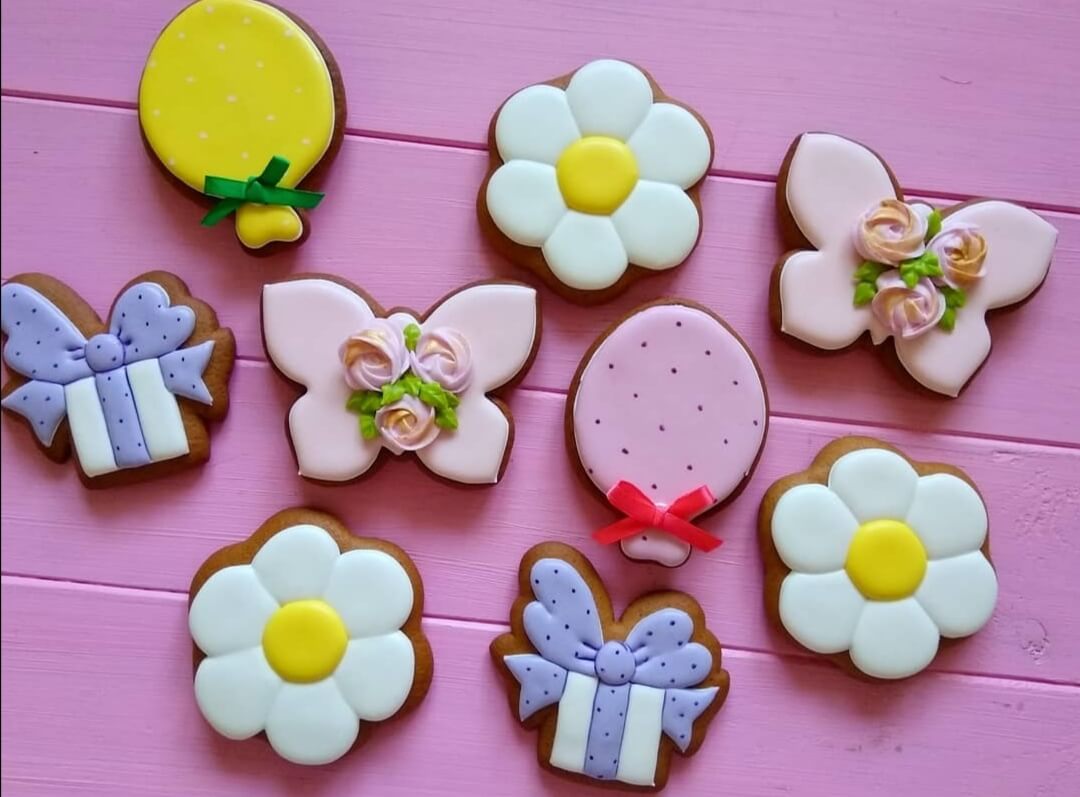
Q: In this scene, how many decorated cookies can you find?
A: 9